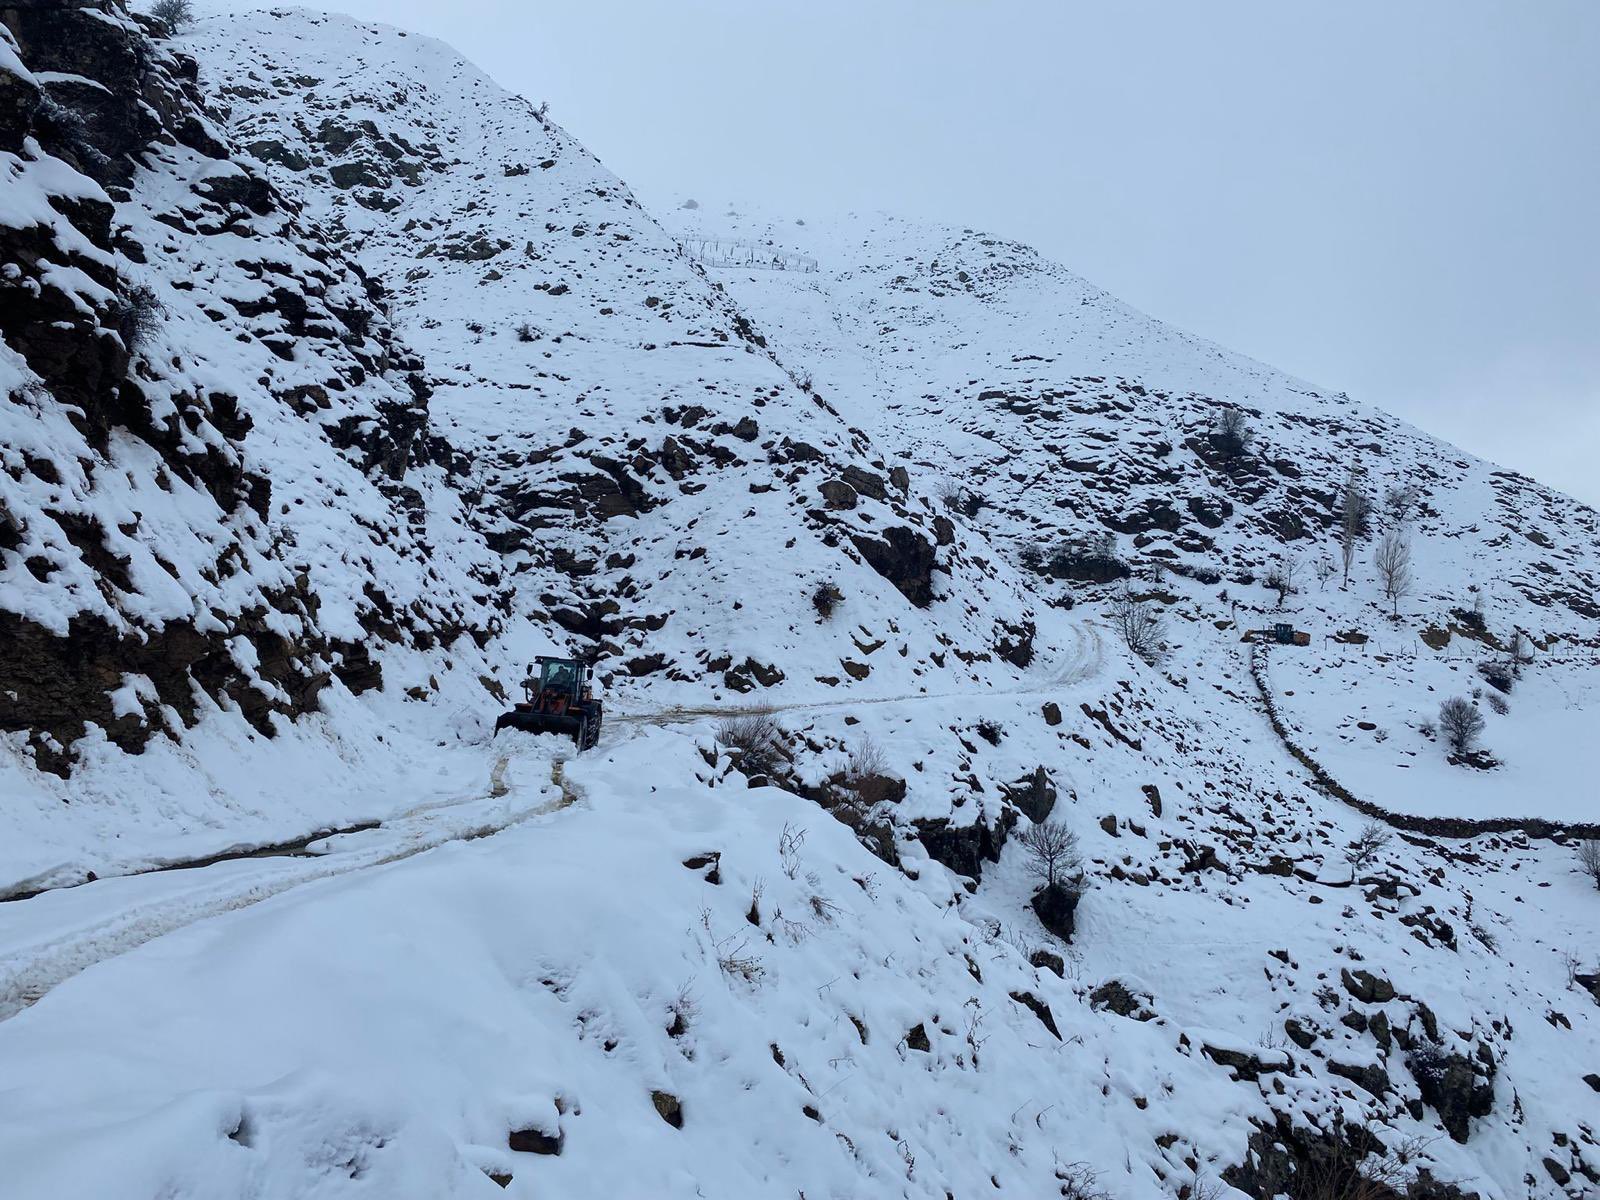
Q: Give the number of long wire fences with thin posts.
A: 2